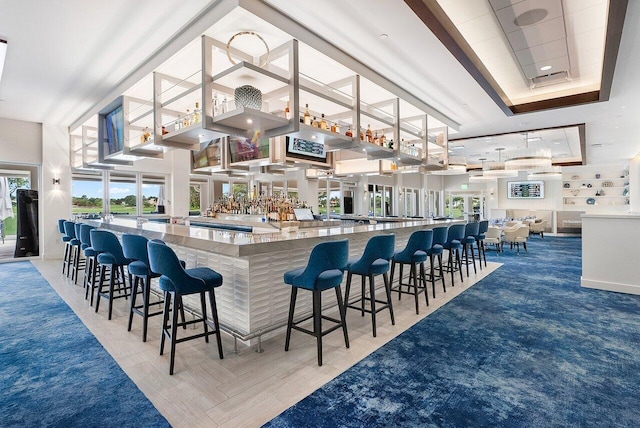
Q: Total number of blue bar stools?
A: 14